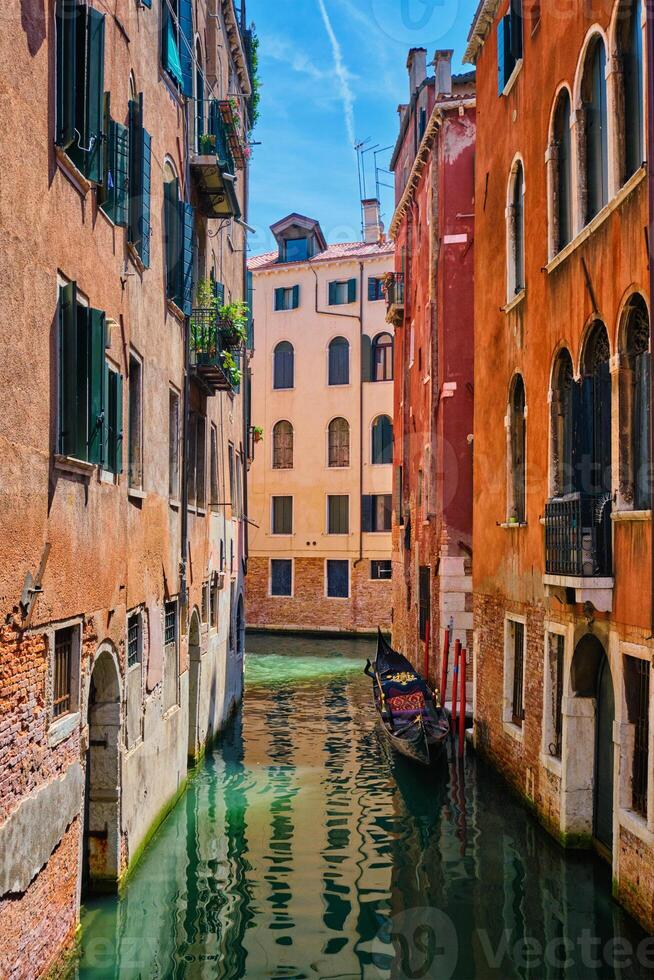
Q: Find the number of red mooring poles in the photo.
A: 4